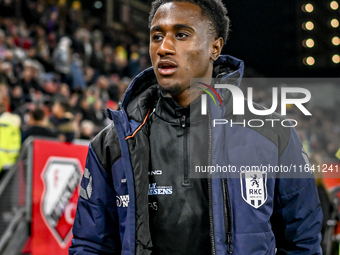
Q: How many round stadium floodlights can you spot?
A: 8